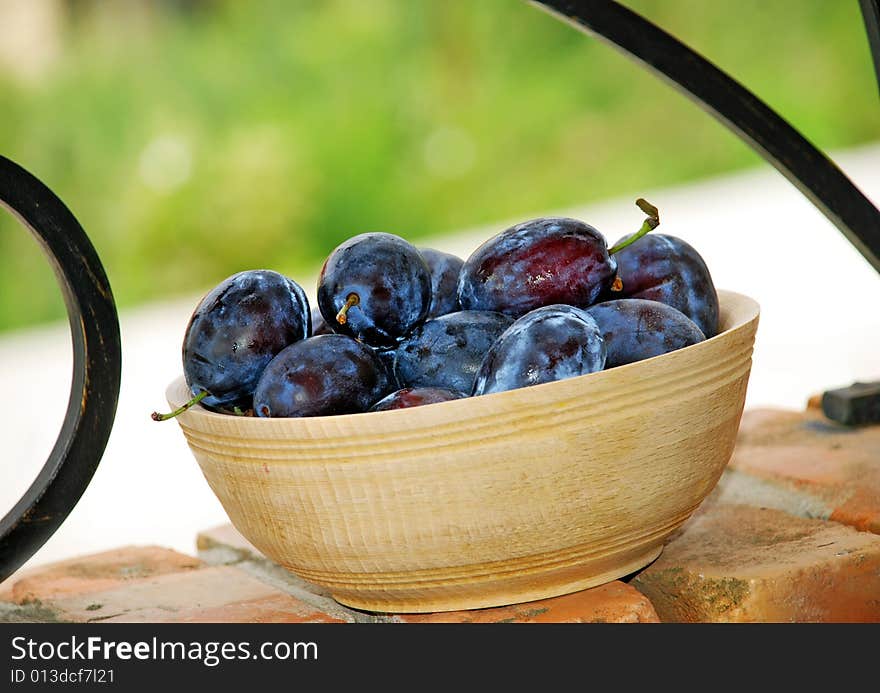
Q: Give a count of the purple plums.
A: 11